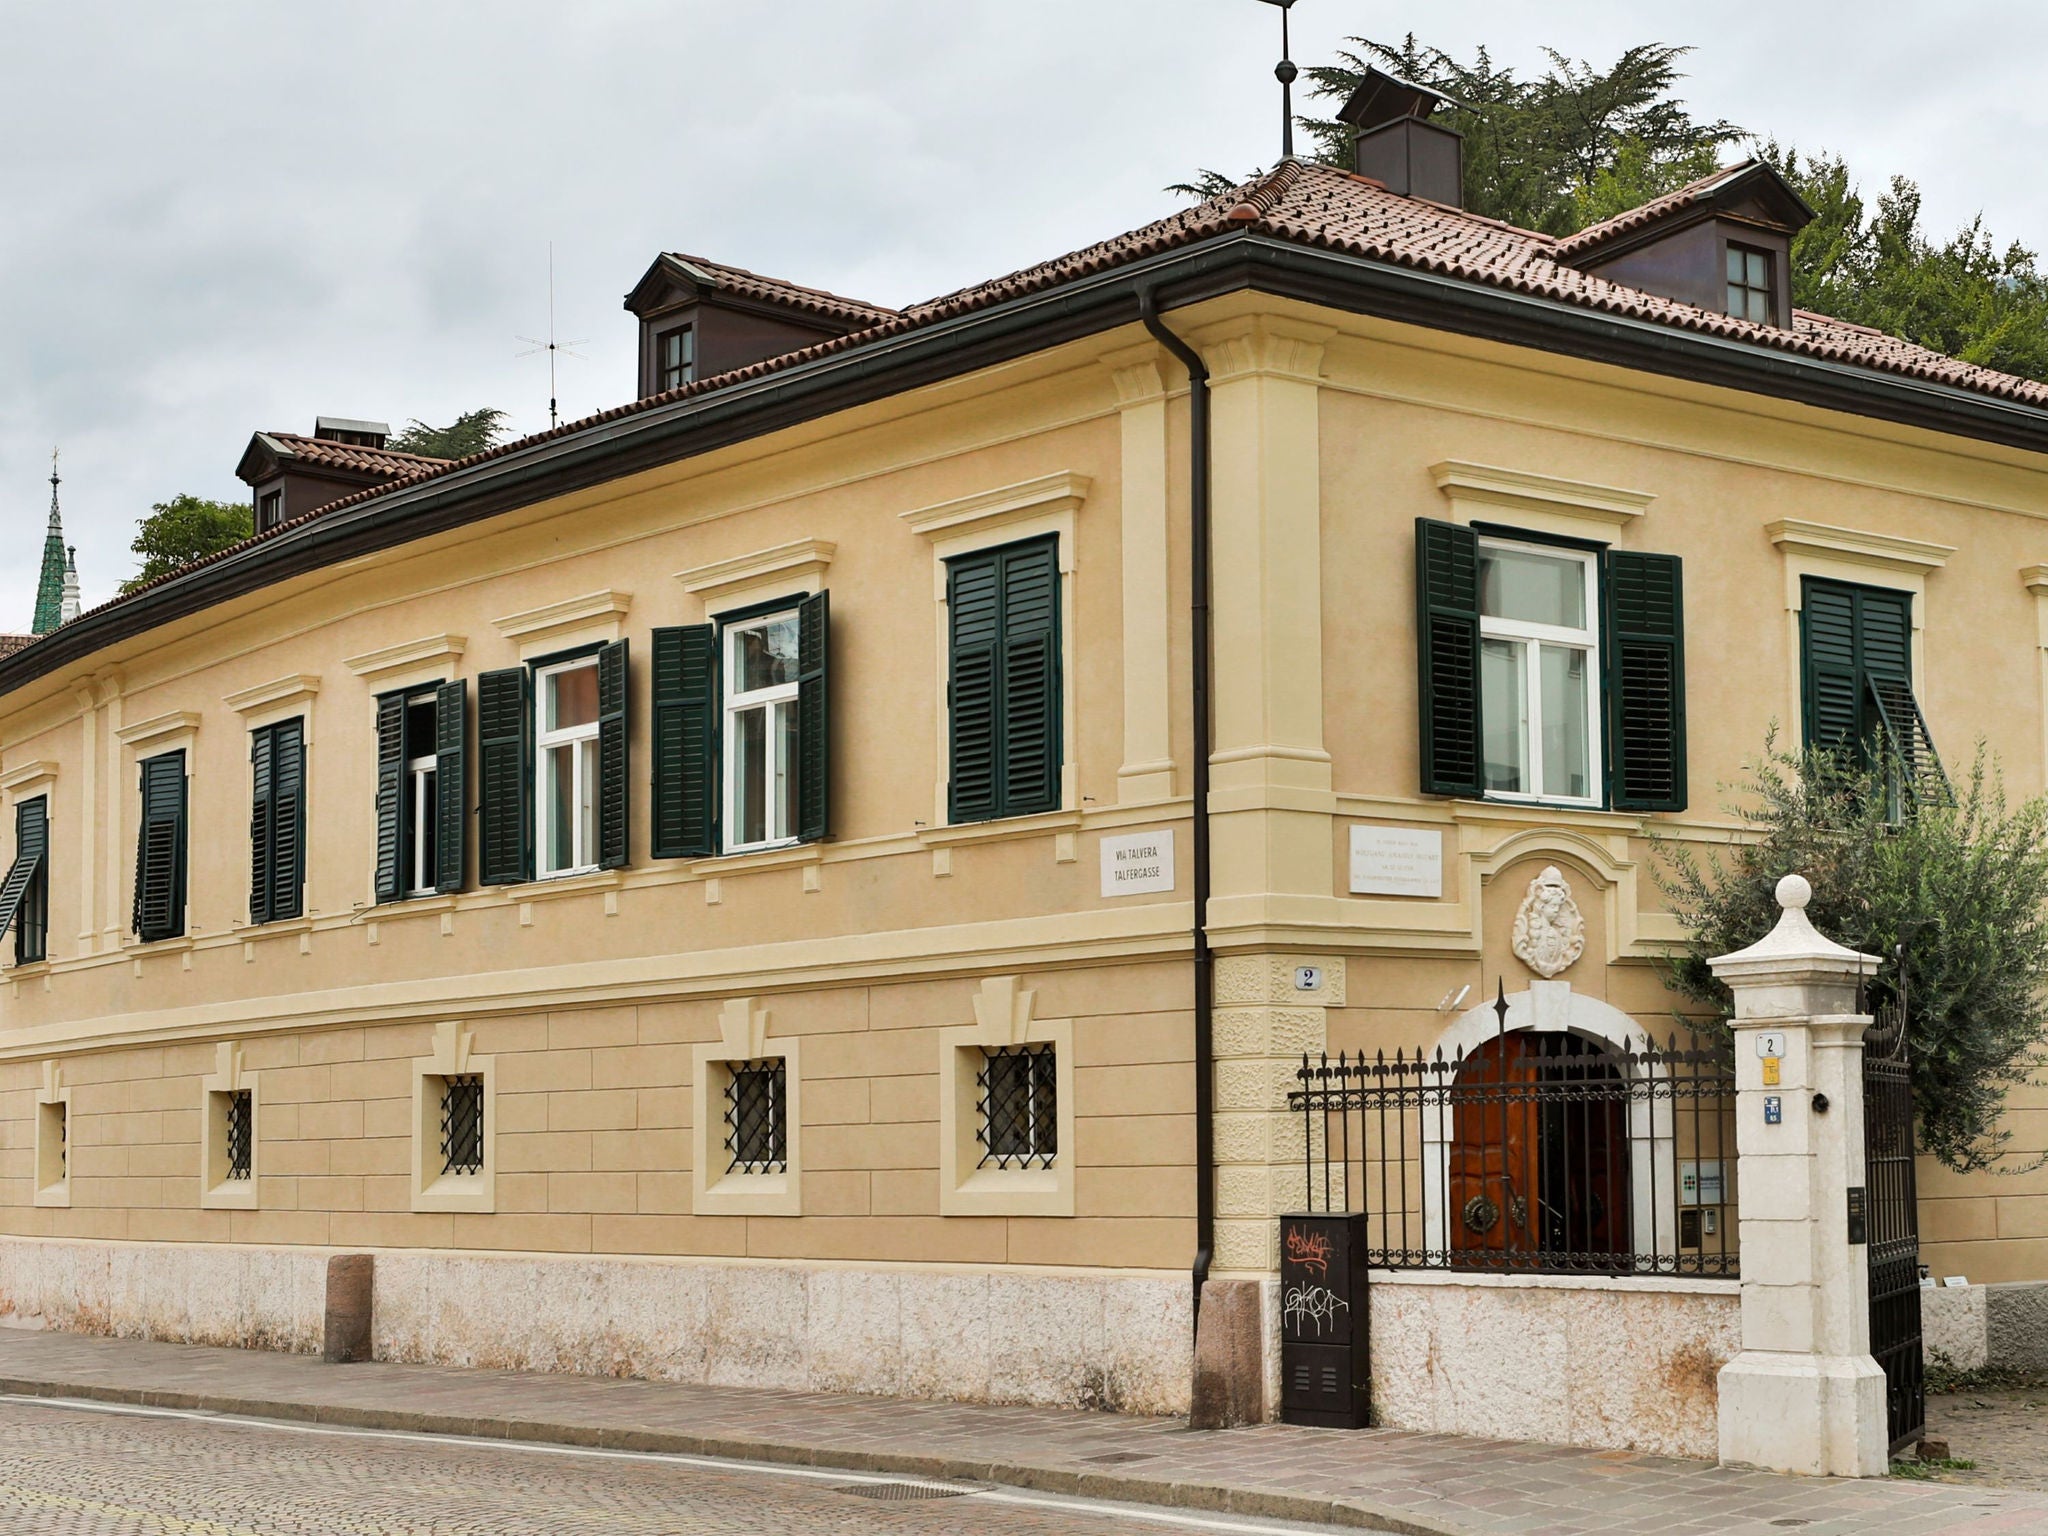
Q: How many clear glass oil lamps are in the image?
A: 0